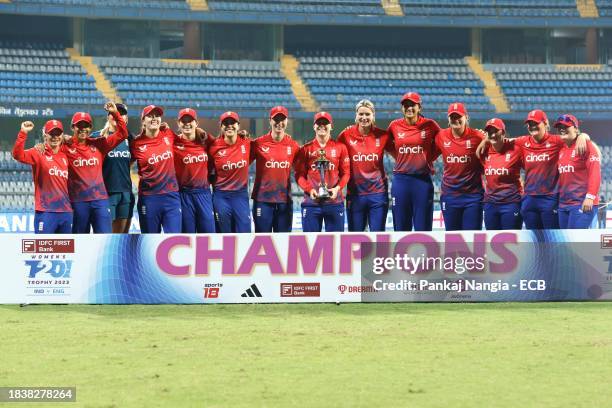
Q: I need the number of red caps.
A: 12